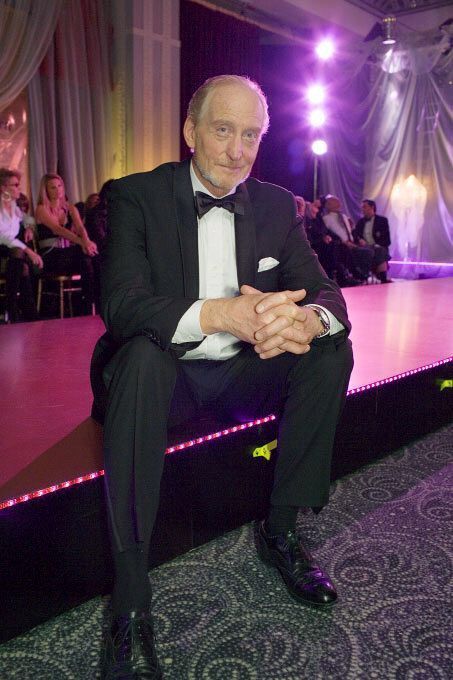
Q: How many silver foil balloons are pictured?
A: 0